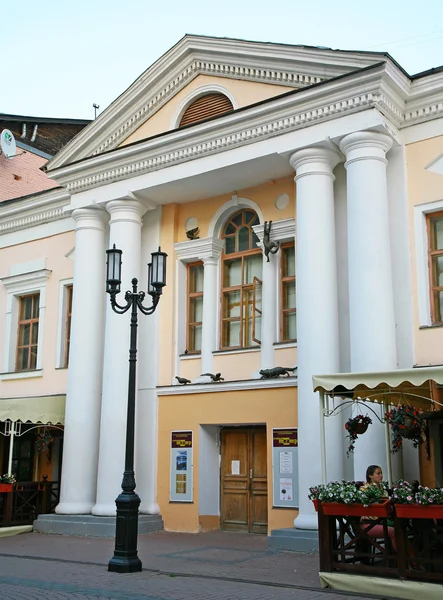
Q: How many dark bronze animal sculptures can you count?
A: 5